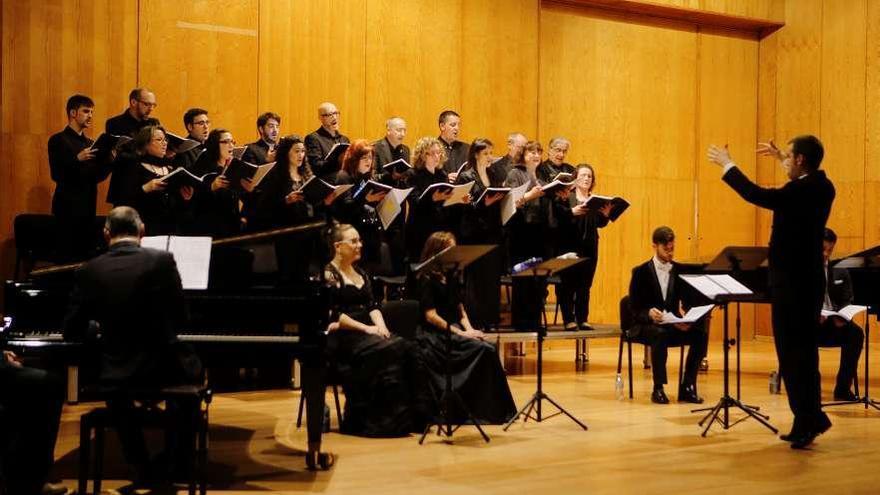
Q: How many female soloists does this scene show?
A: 2